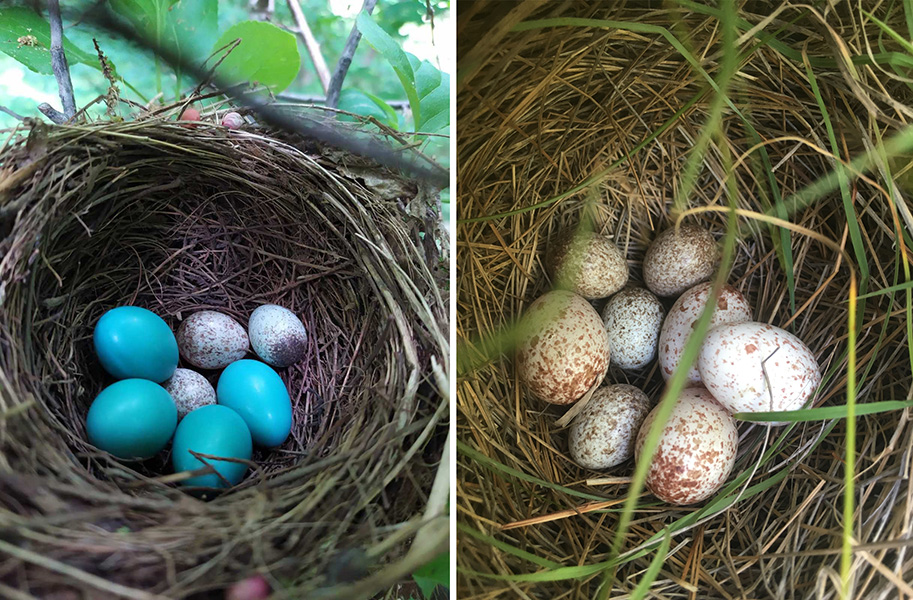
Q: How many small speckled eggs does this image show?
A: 7